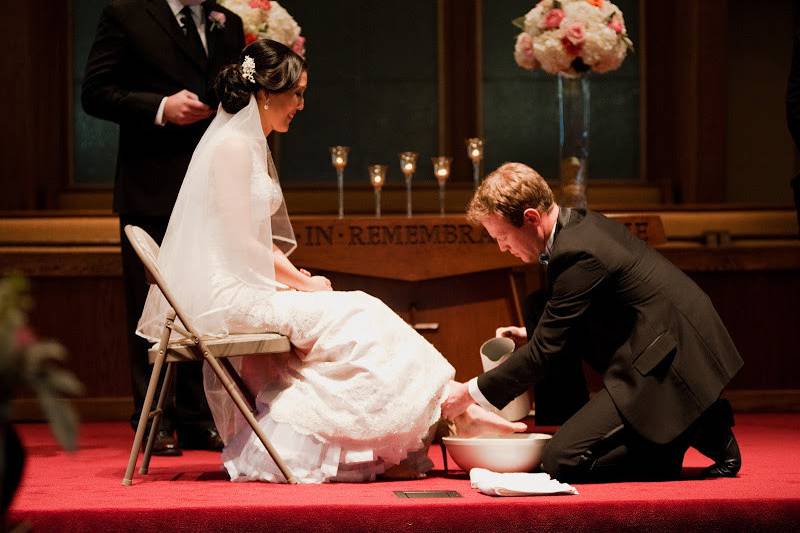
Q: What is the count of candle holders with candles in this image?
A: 5